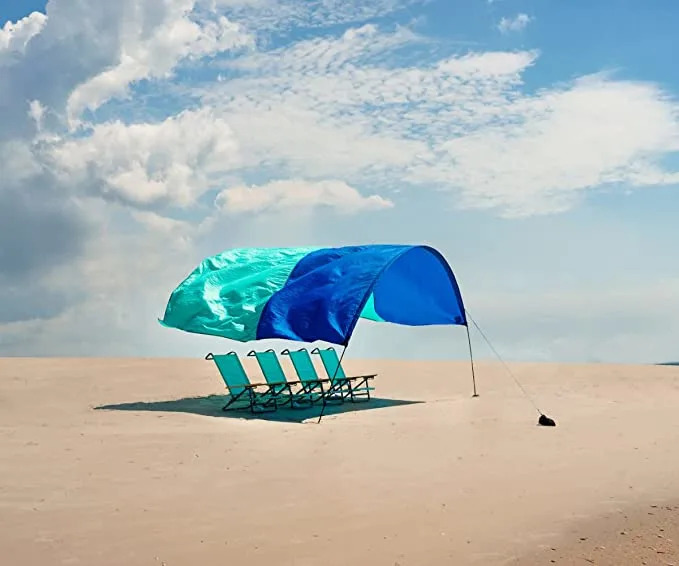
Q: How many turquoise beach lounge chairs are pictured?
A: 4